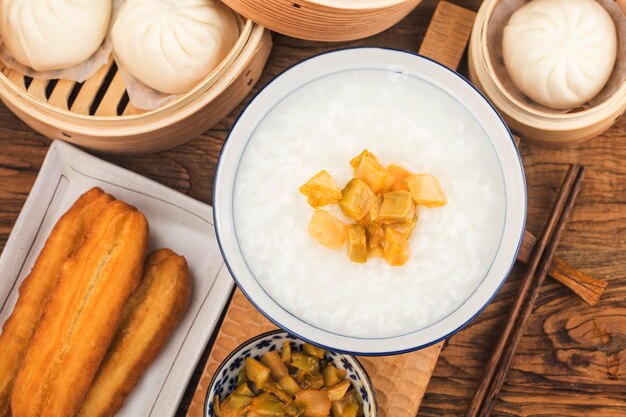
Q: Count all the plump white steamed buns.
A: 3